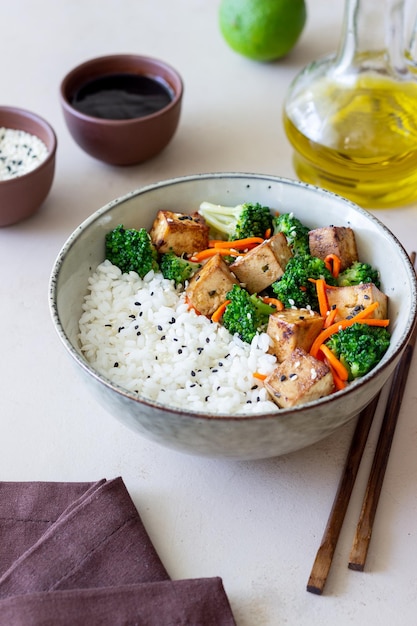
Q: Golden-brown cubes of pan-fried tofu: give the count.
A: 7